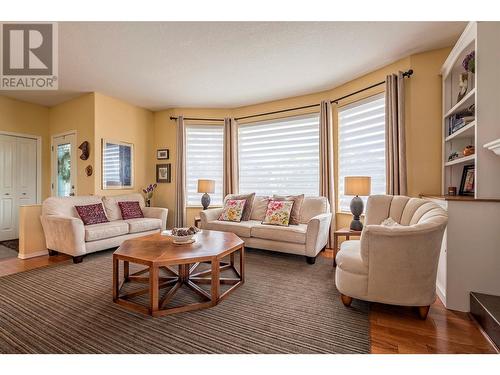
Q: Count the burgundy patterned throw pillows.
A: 2